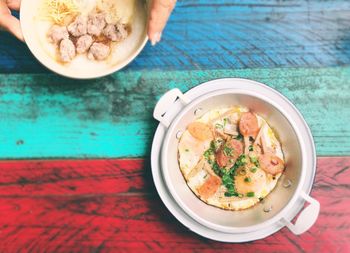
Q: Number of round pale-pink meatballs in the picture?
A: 7